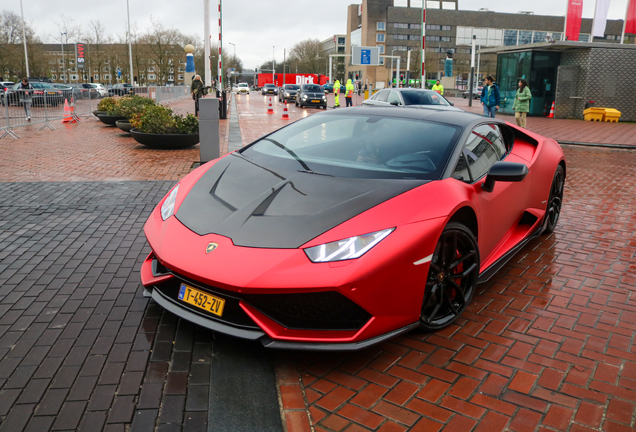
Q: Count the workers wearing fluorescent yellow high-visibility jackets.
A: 3